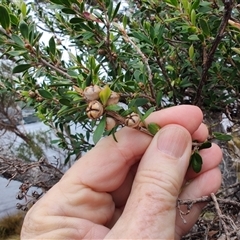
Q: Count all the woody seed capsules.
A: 5